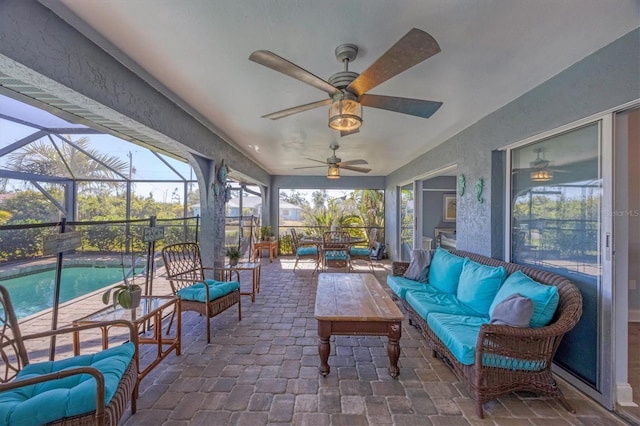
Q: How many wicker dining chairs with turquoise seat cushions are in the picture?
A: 3